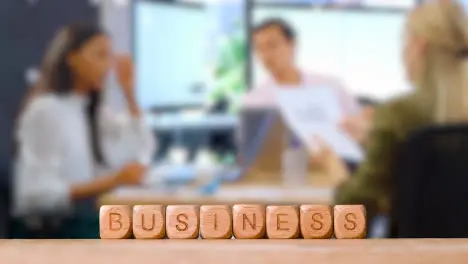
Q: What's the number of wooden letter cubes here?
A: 8